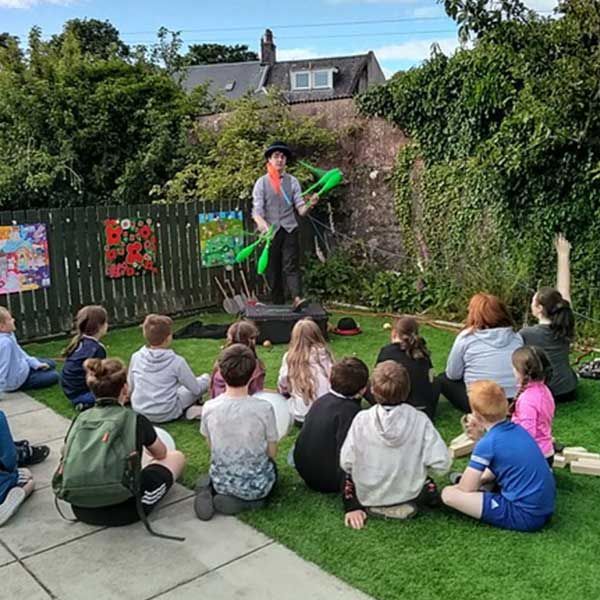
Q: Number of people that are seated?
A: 15